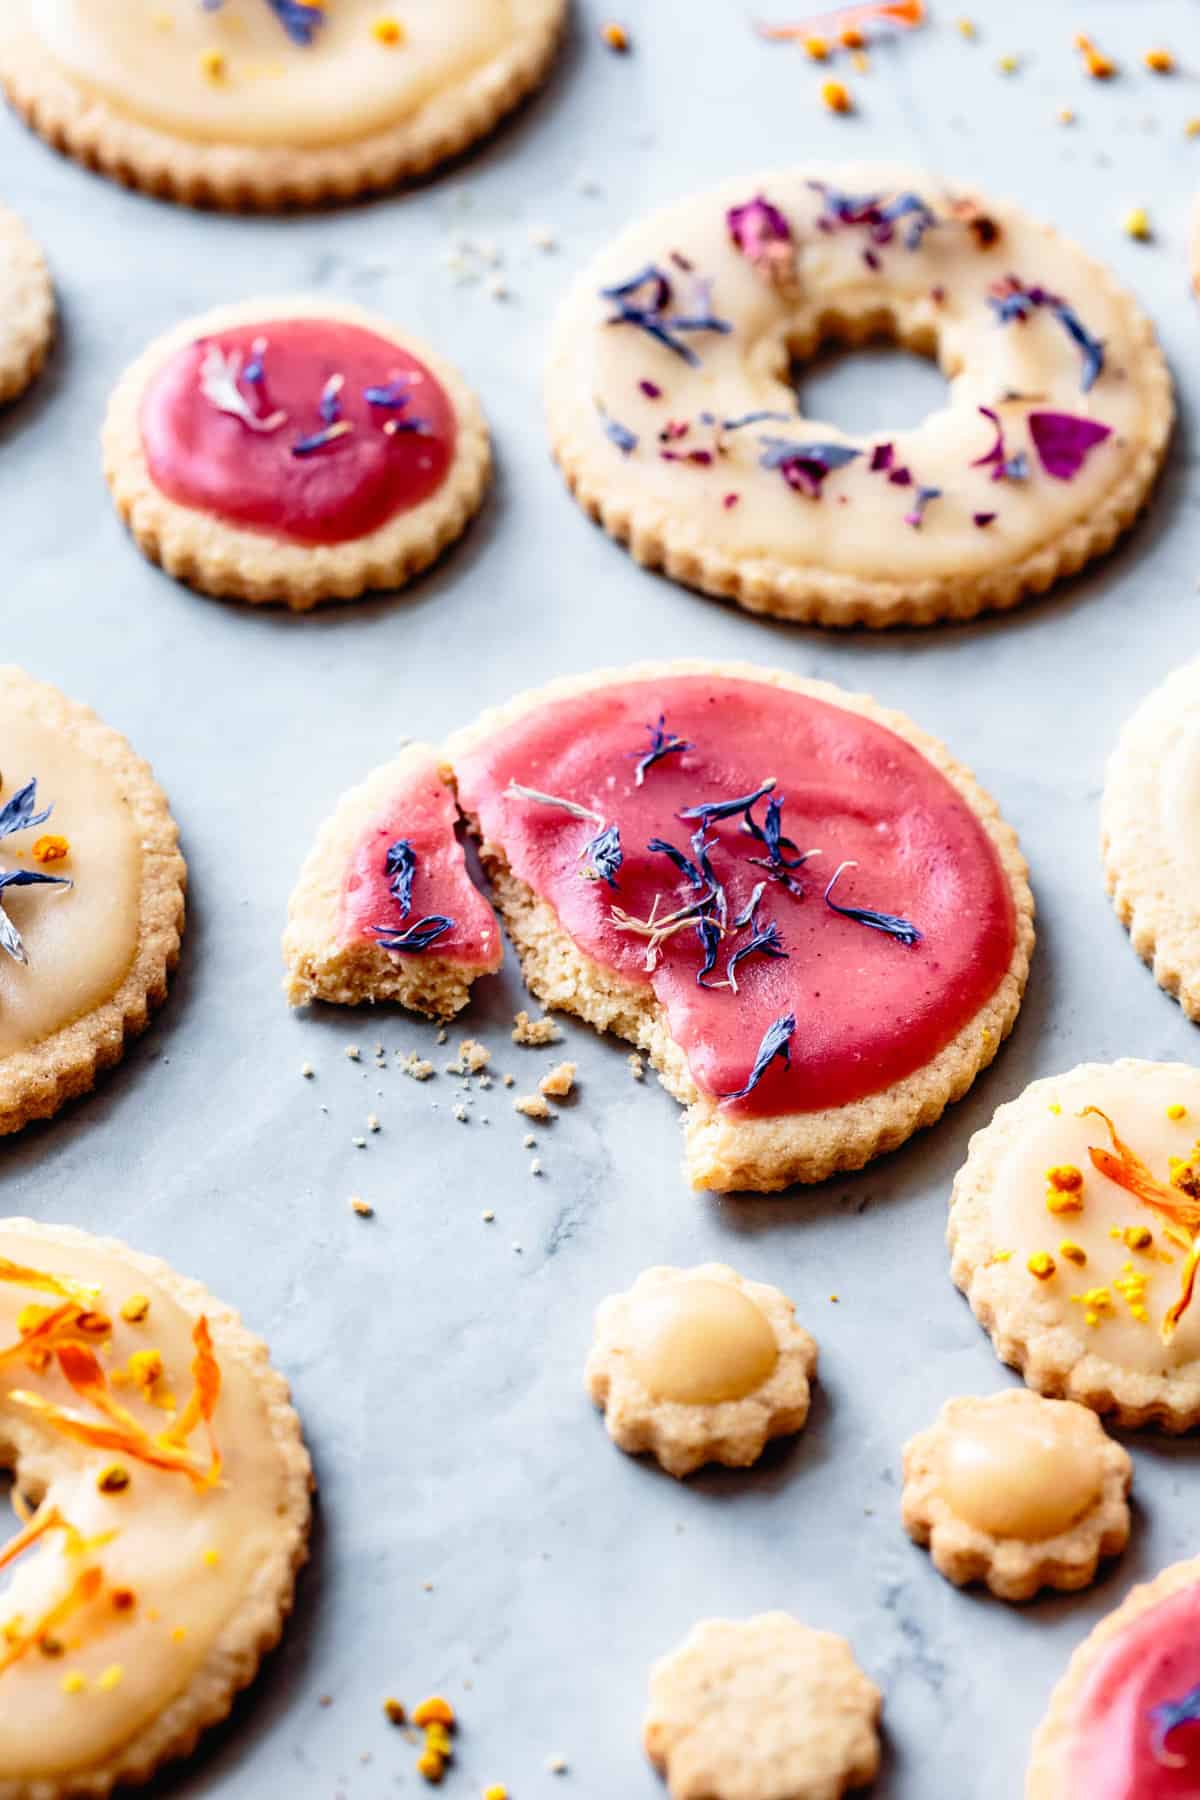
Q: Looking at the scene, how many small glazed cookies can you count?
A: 2